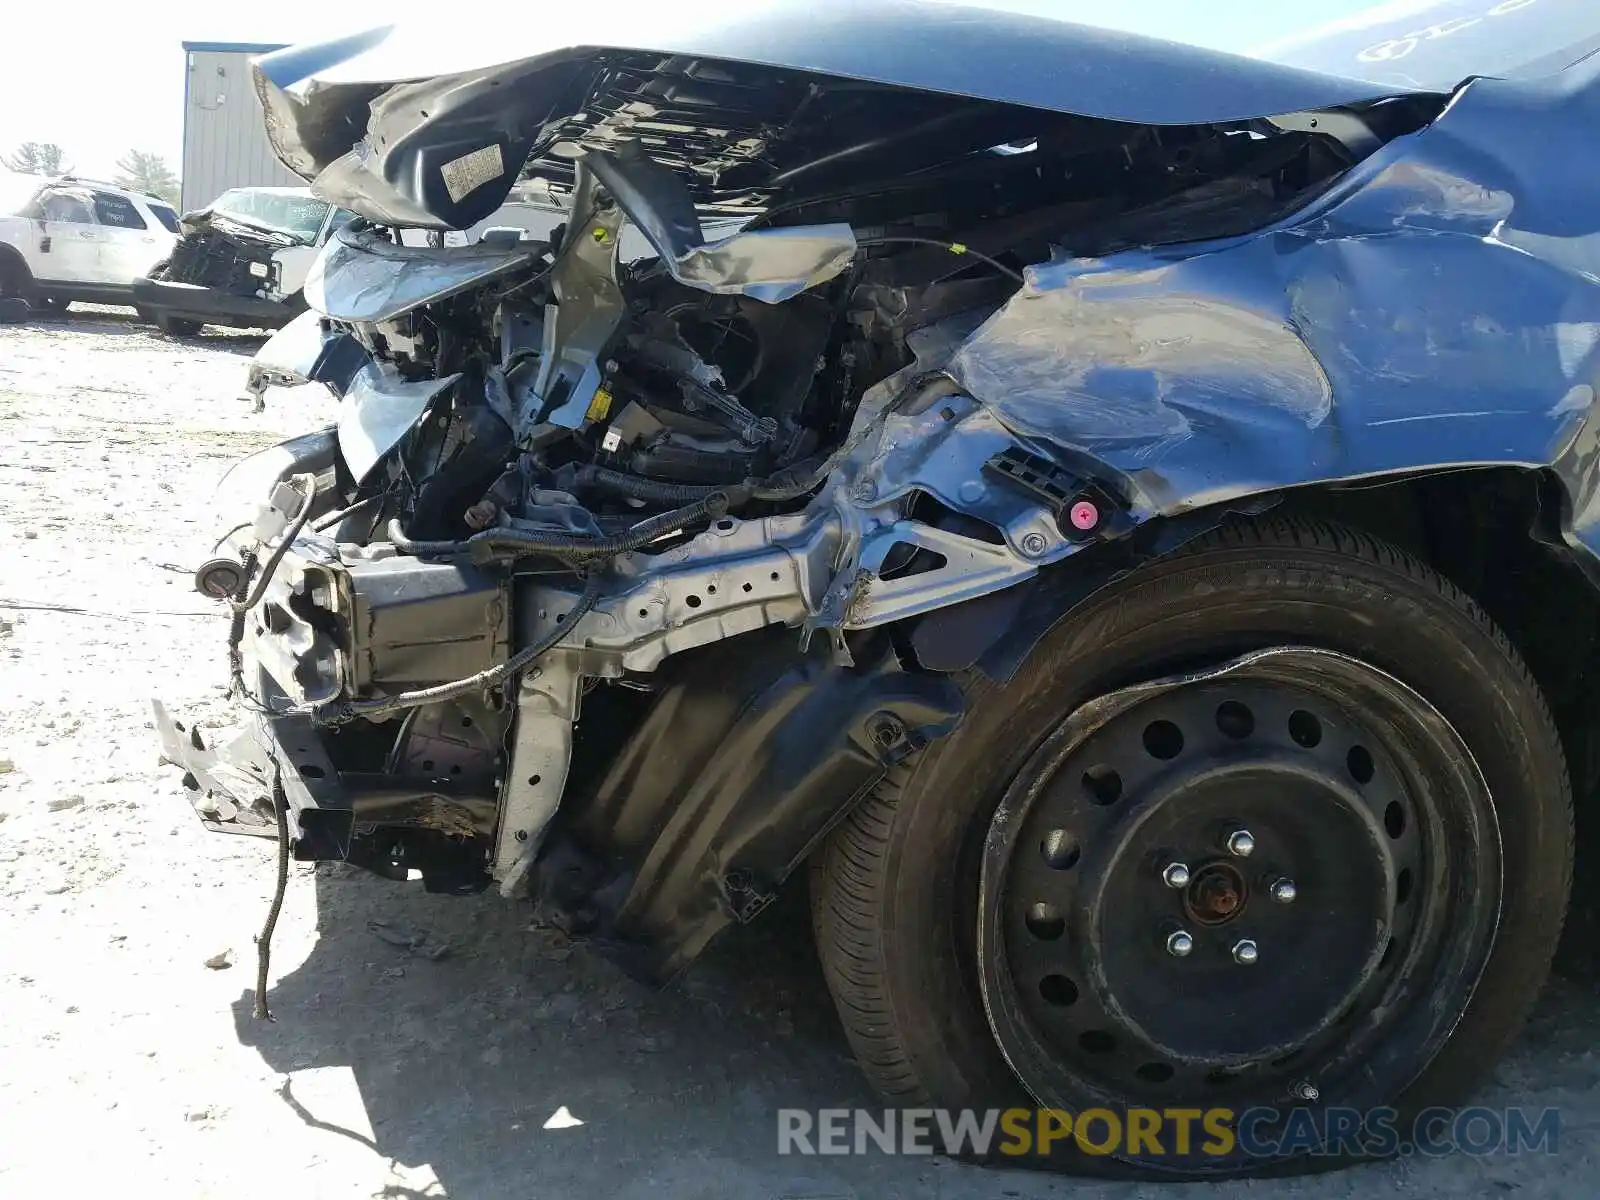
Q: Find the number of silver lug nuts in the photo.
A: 5